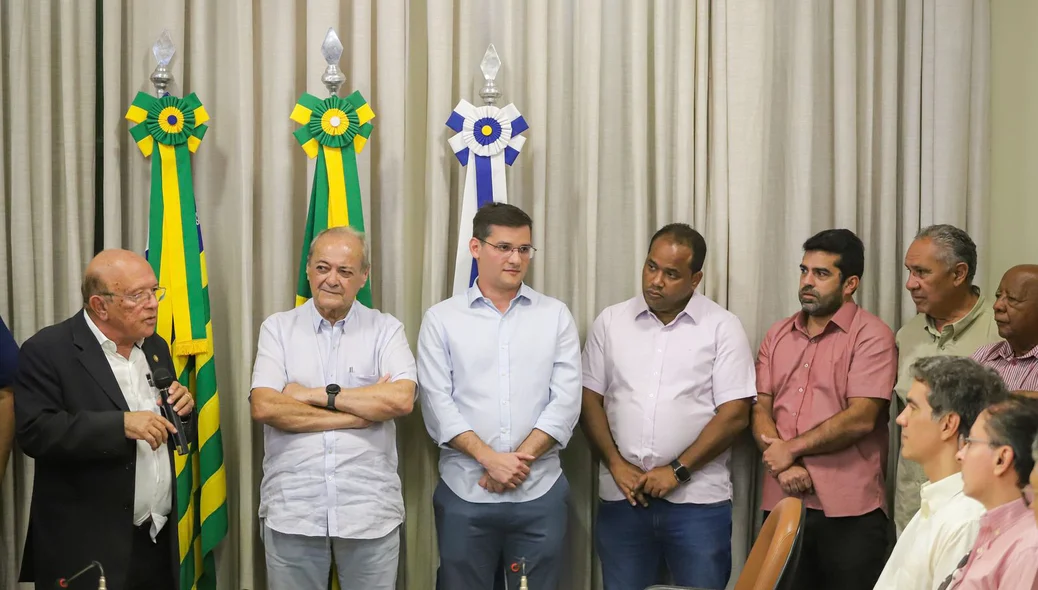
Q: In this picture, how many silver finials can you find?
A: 3